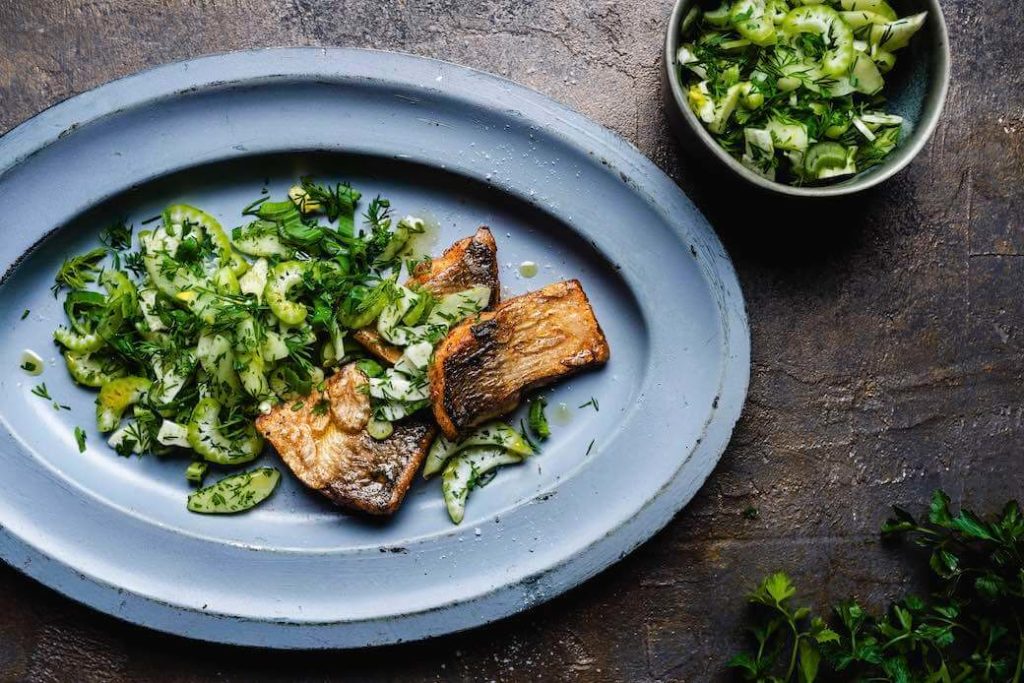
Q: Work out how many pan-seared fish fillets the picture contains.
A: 3